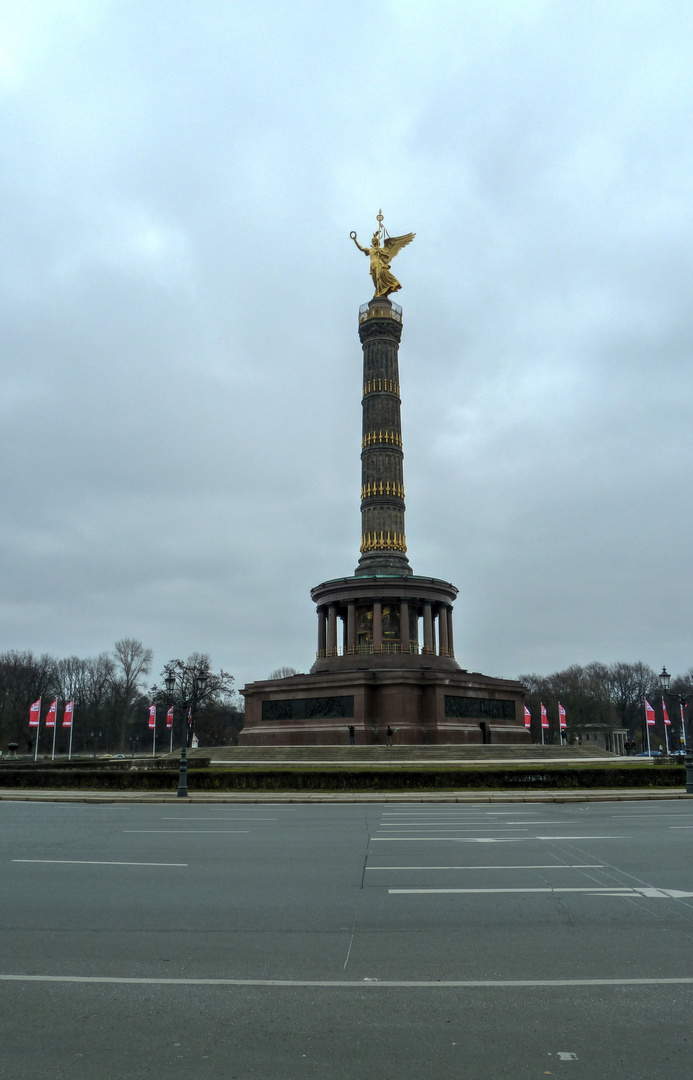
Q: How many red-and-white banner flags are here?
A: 12